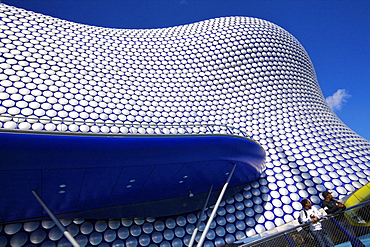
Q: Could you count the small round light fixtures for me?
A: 7